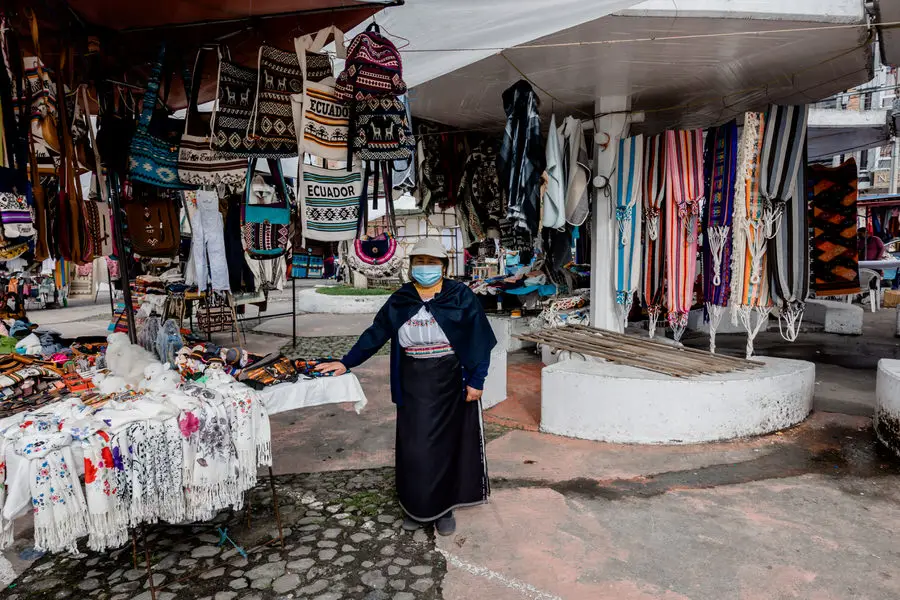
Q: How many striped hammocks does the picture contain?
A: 6